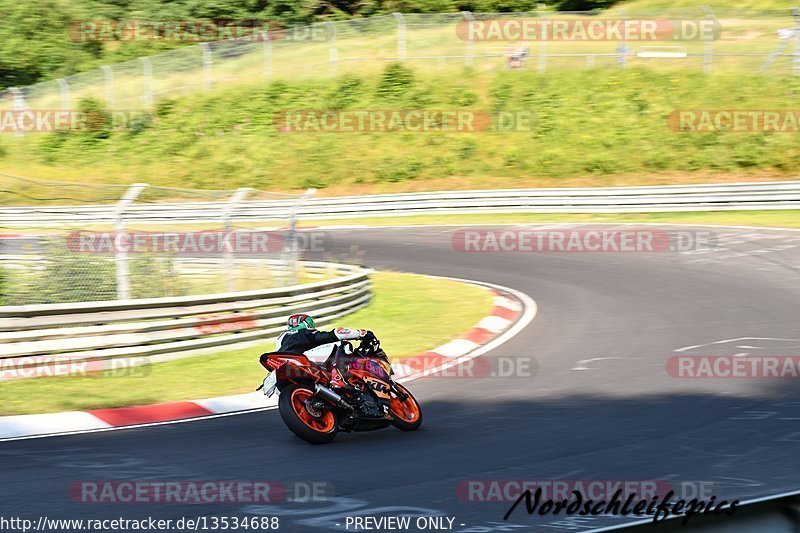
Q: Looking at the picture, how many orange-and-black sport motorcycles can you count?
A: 1